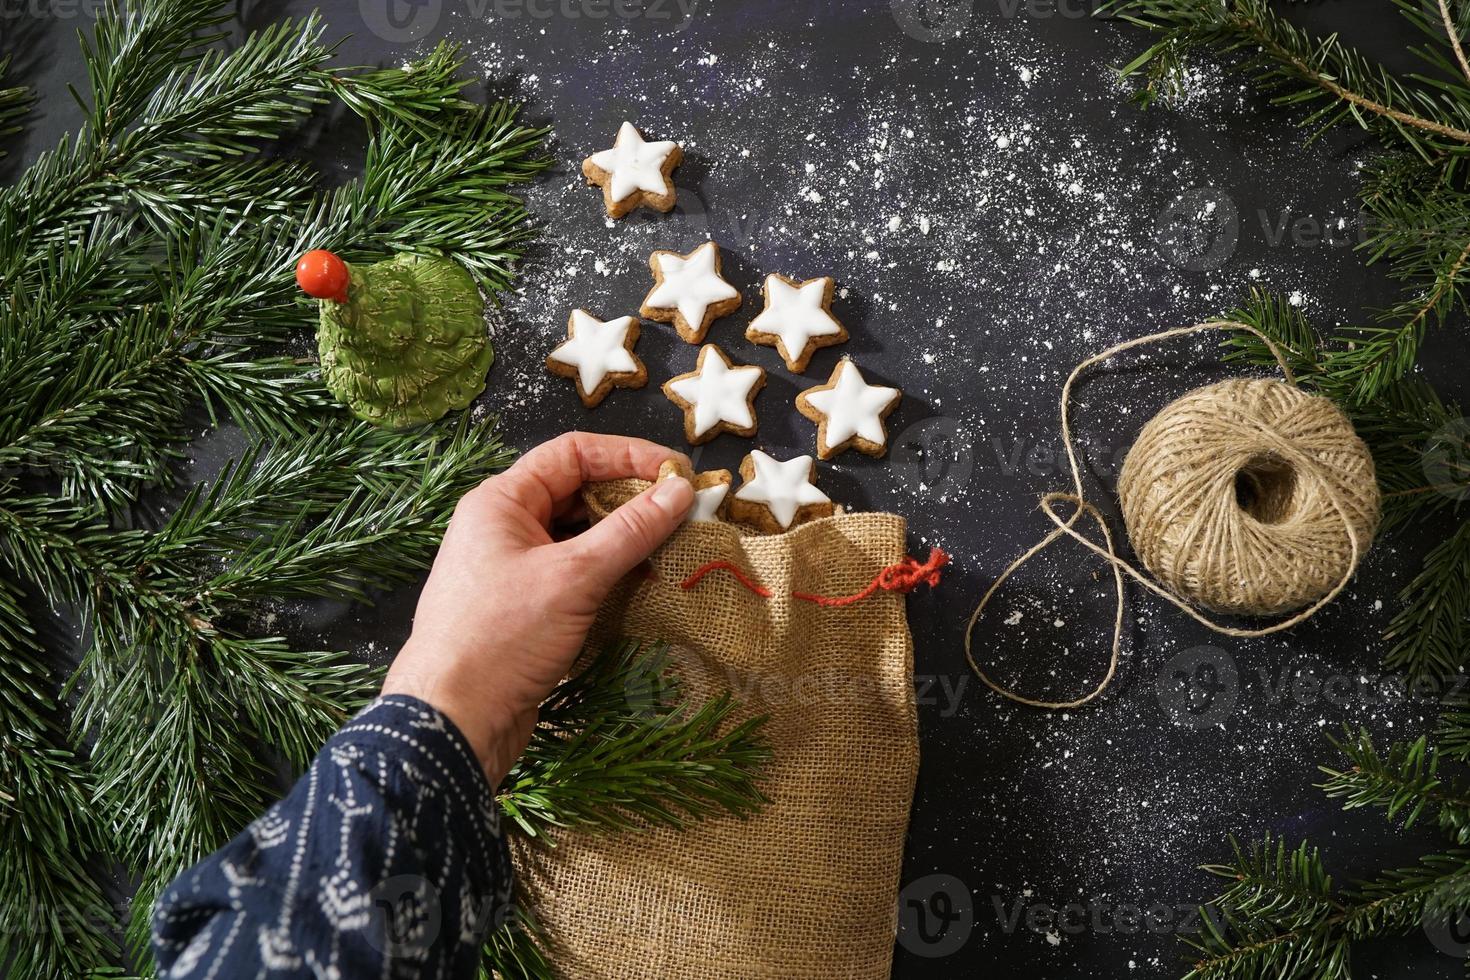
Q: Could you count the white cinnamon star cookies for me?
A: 8